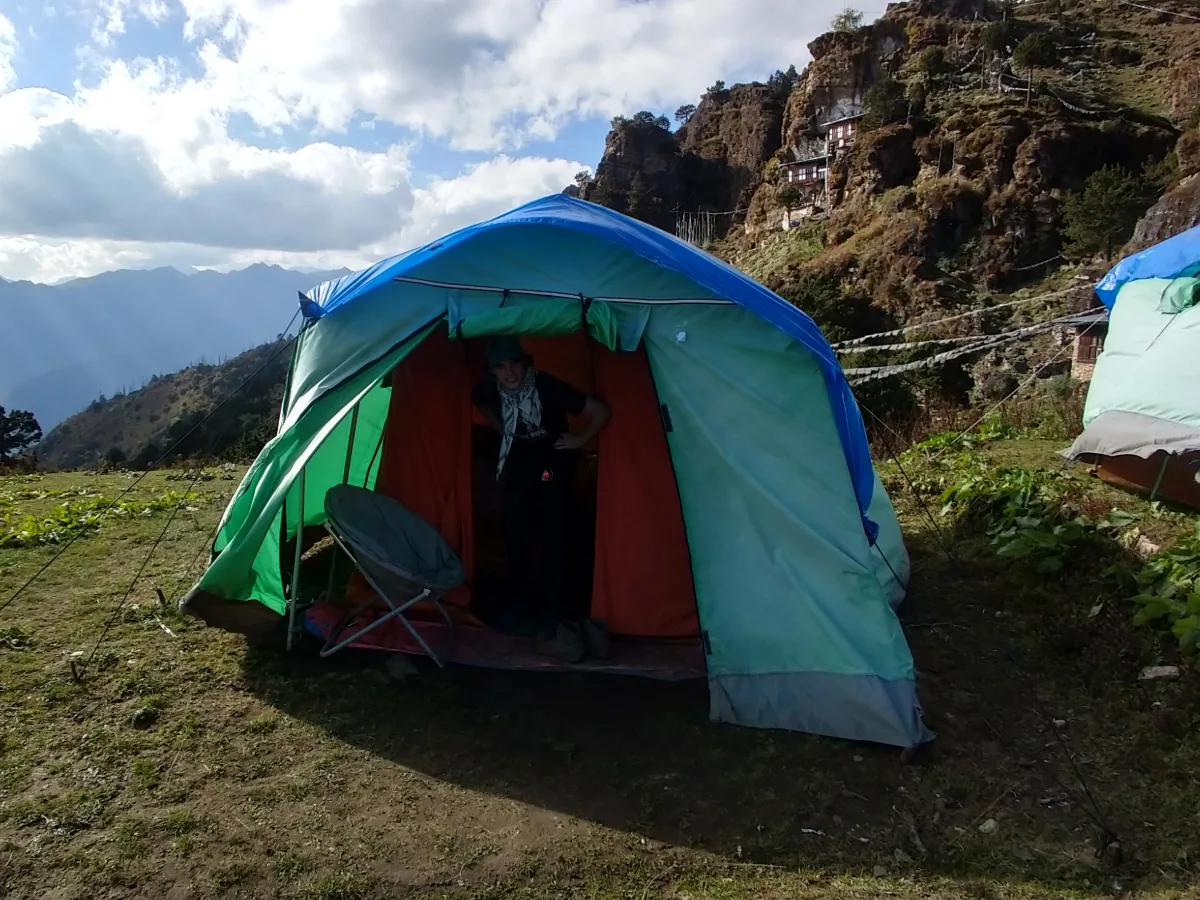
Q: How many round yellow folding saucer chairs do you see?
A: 0